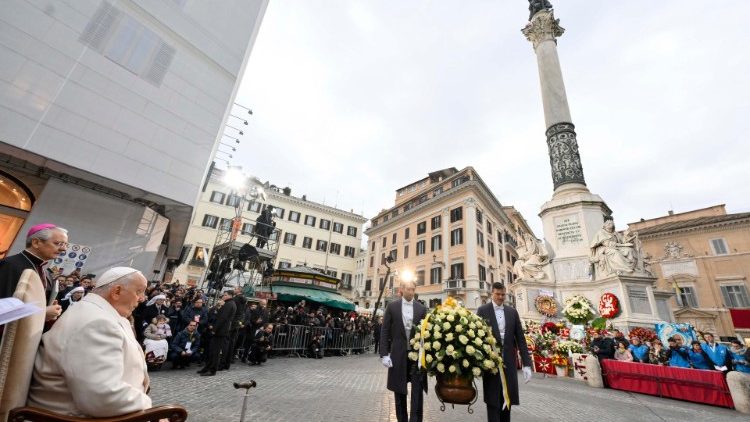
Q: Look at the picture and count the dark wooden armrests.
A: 1